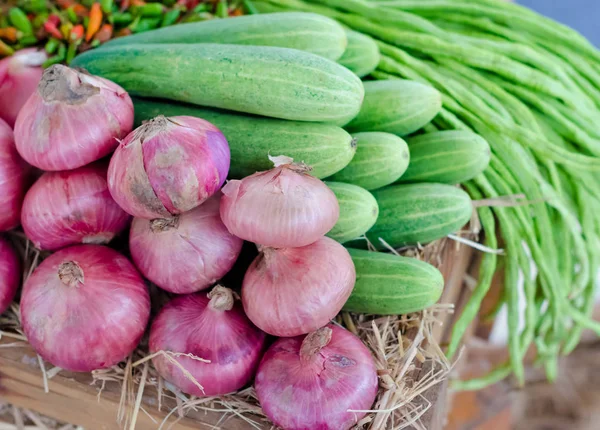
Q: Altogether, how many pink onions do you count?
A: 12